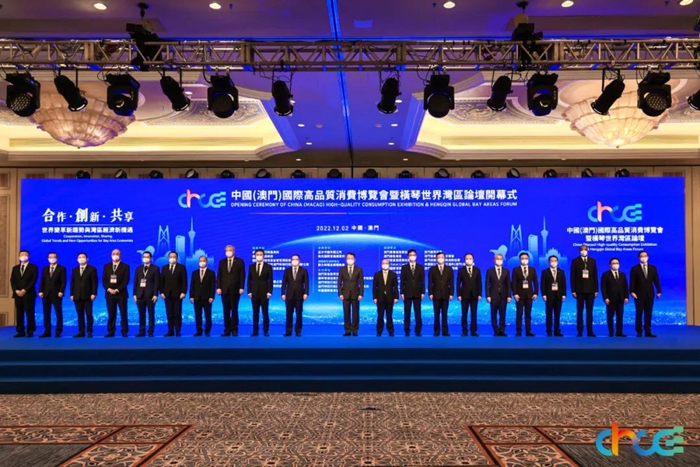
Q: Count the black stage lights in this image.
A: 13